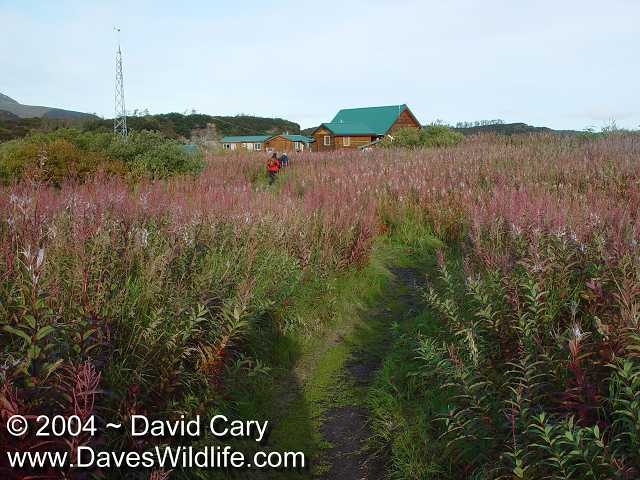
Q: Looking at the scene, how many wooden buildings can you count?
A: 3